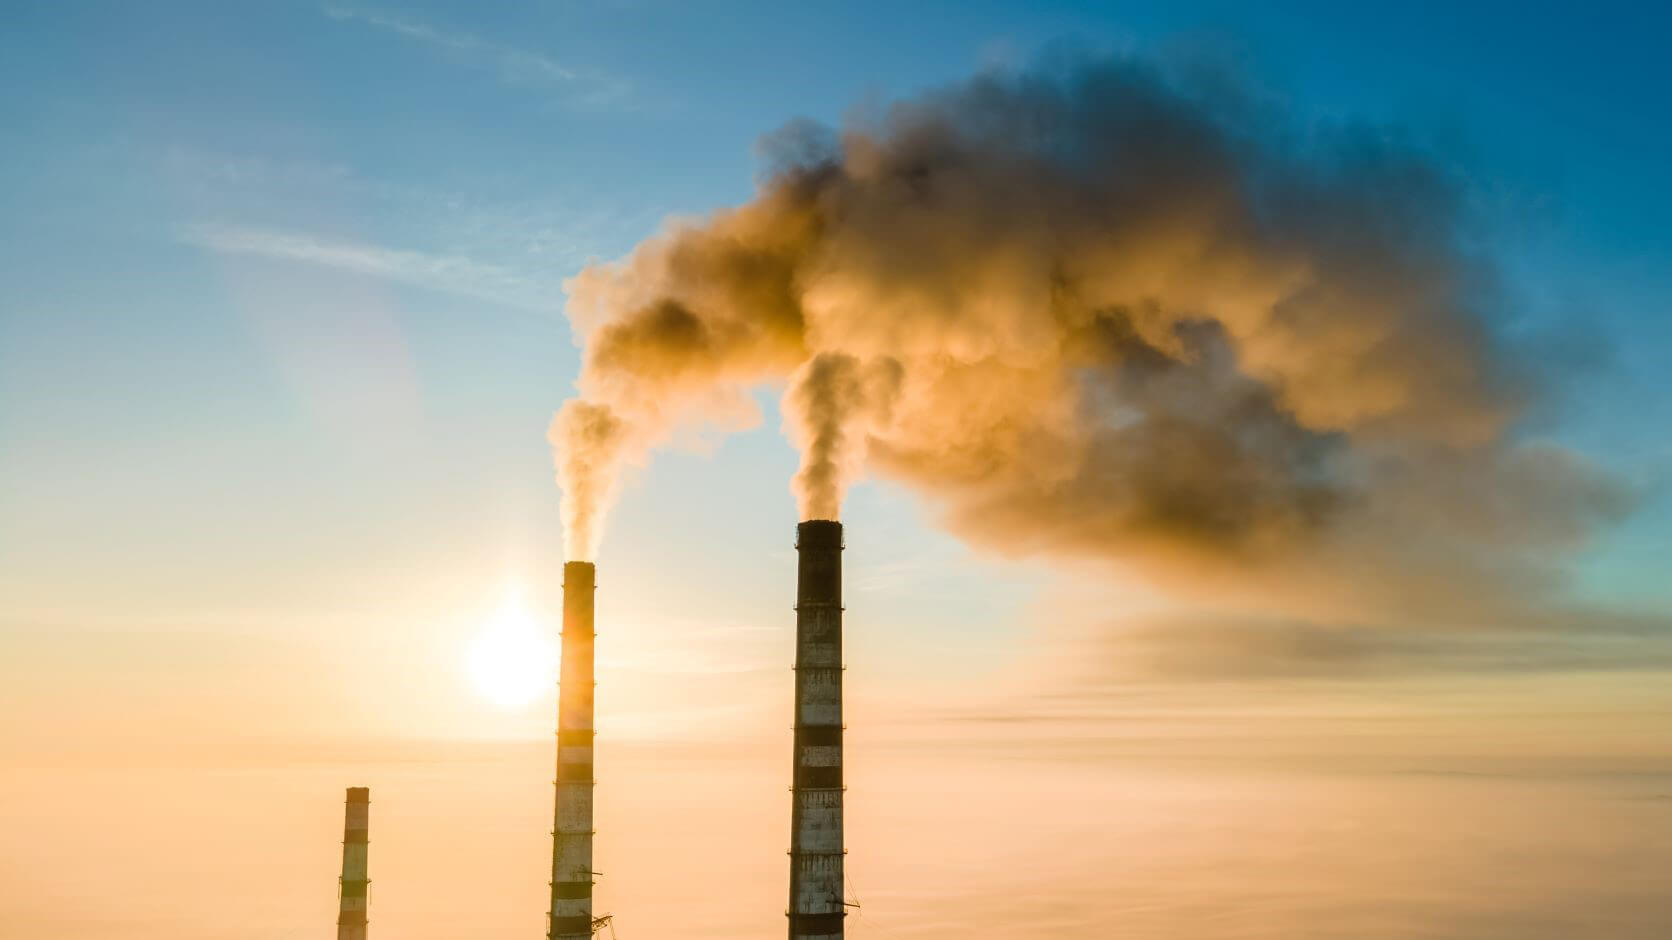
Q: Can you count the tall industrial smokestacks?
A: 3